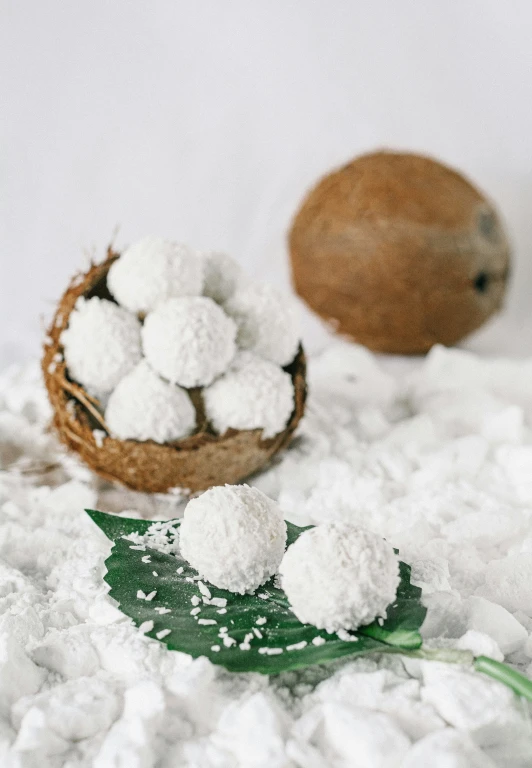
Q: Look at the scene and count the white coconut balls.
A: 9